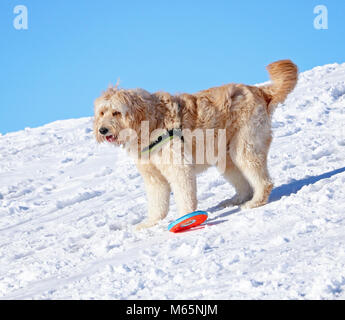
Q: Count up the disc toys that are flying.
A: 0